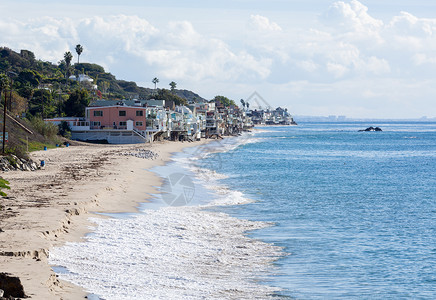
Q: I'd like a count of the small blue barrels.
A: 4